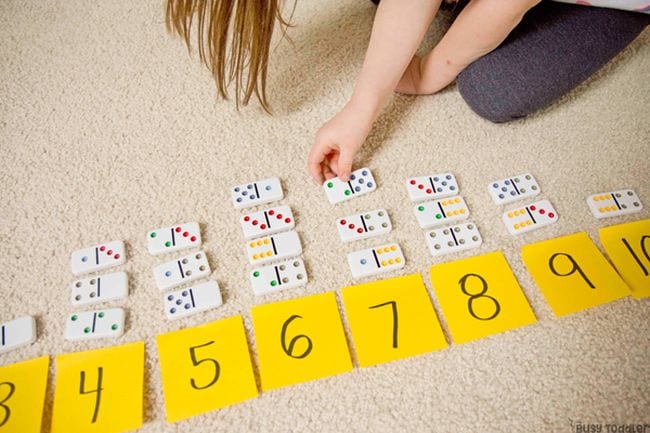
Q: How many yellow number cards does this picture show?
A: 8